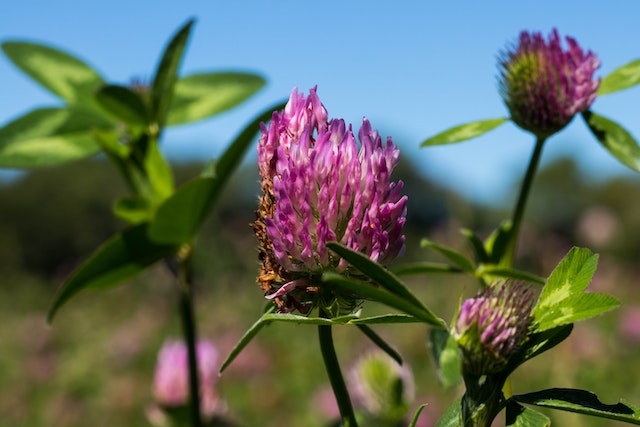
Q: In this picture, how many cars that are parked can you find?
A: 0